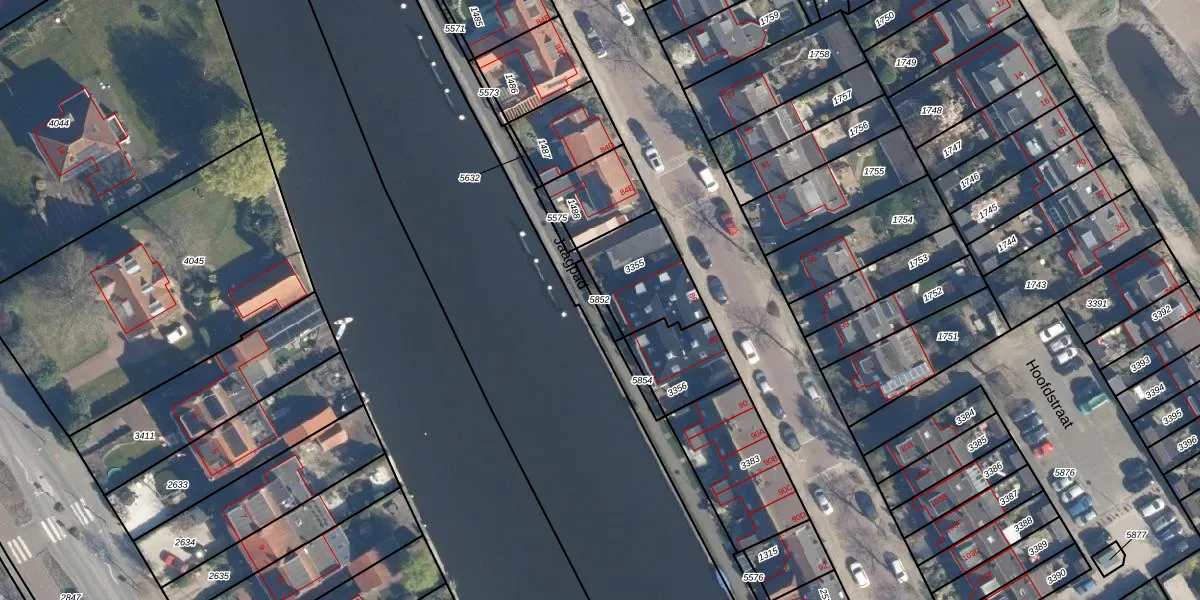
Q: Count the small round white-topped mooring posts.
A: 9